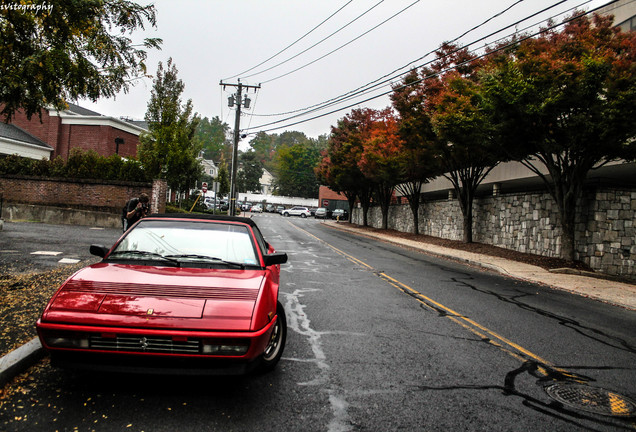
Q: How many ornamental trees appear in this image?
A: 6